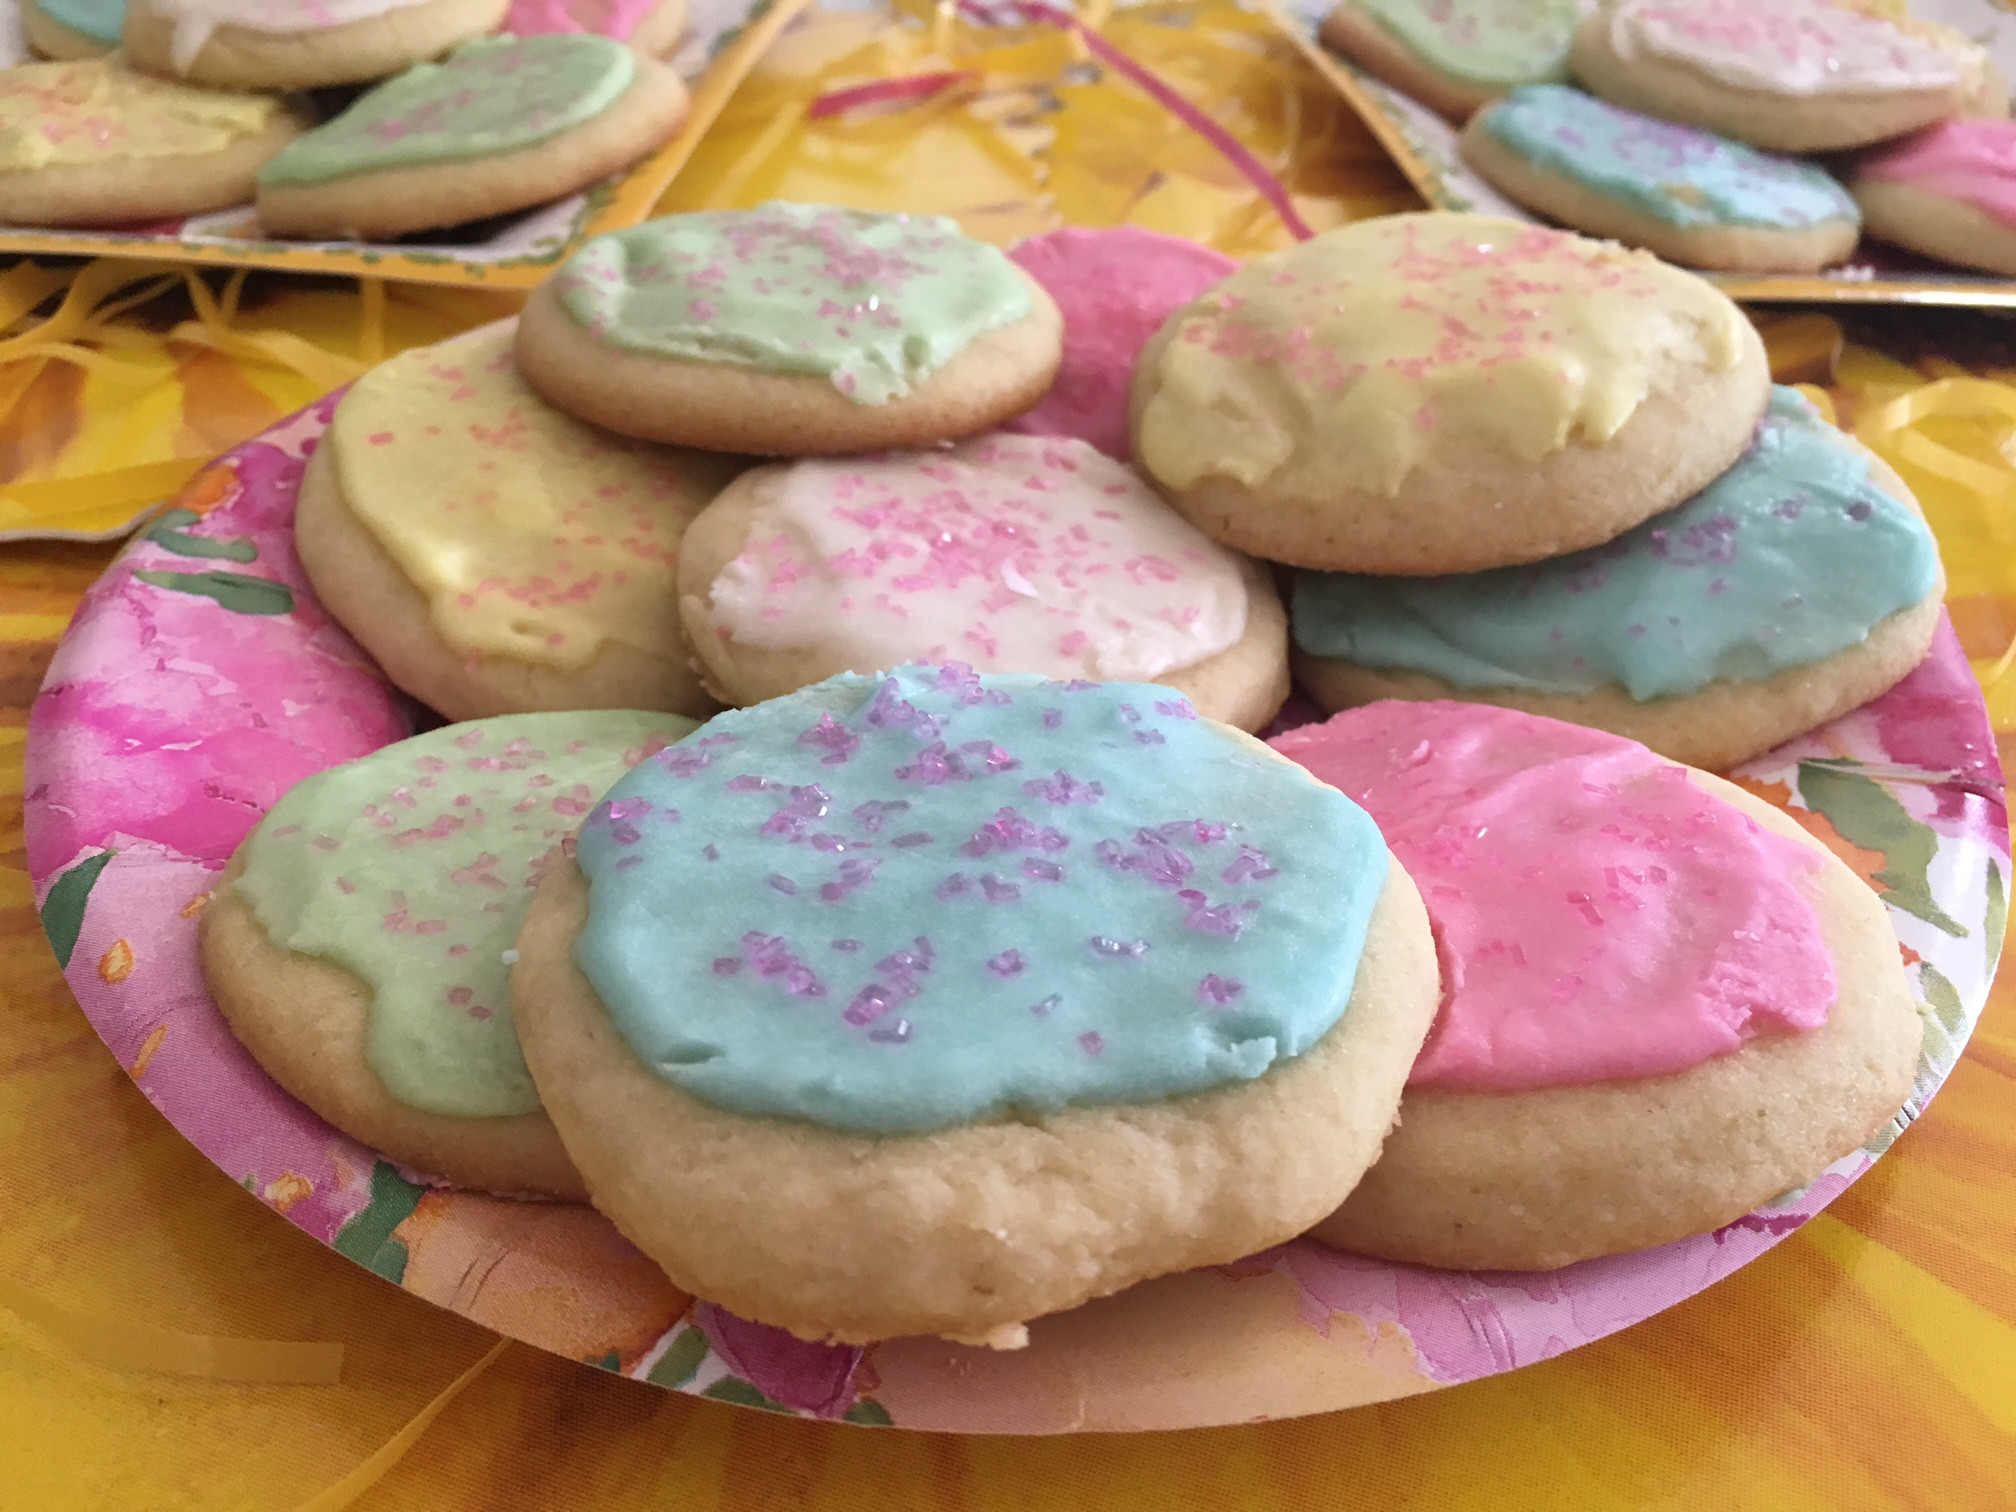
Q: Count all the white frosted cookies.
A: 3